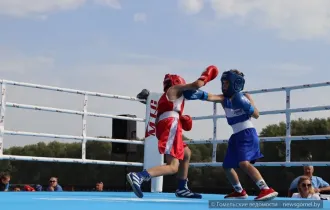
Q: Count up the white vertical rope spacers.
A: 4